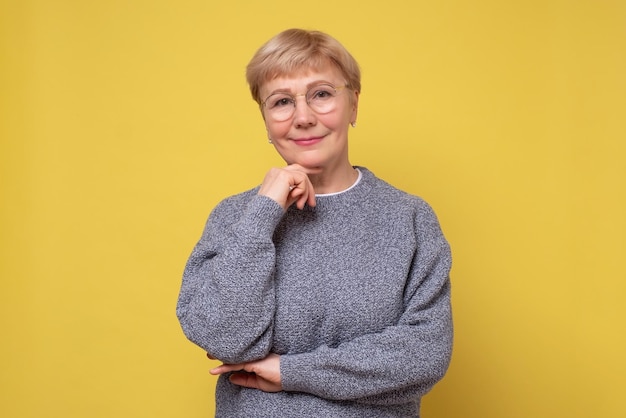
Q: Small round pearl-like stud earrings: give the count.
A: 2